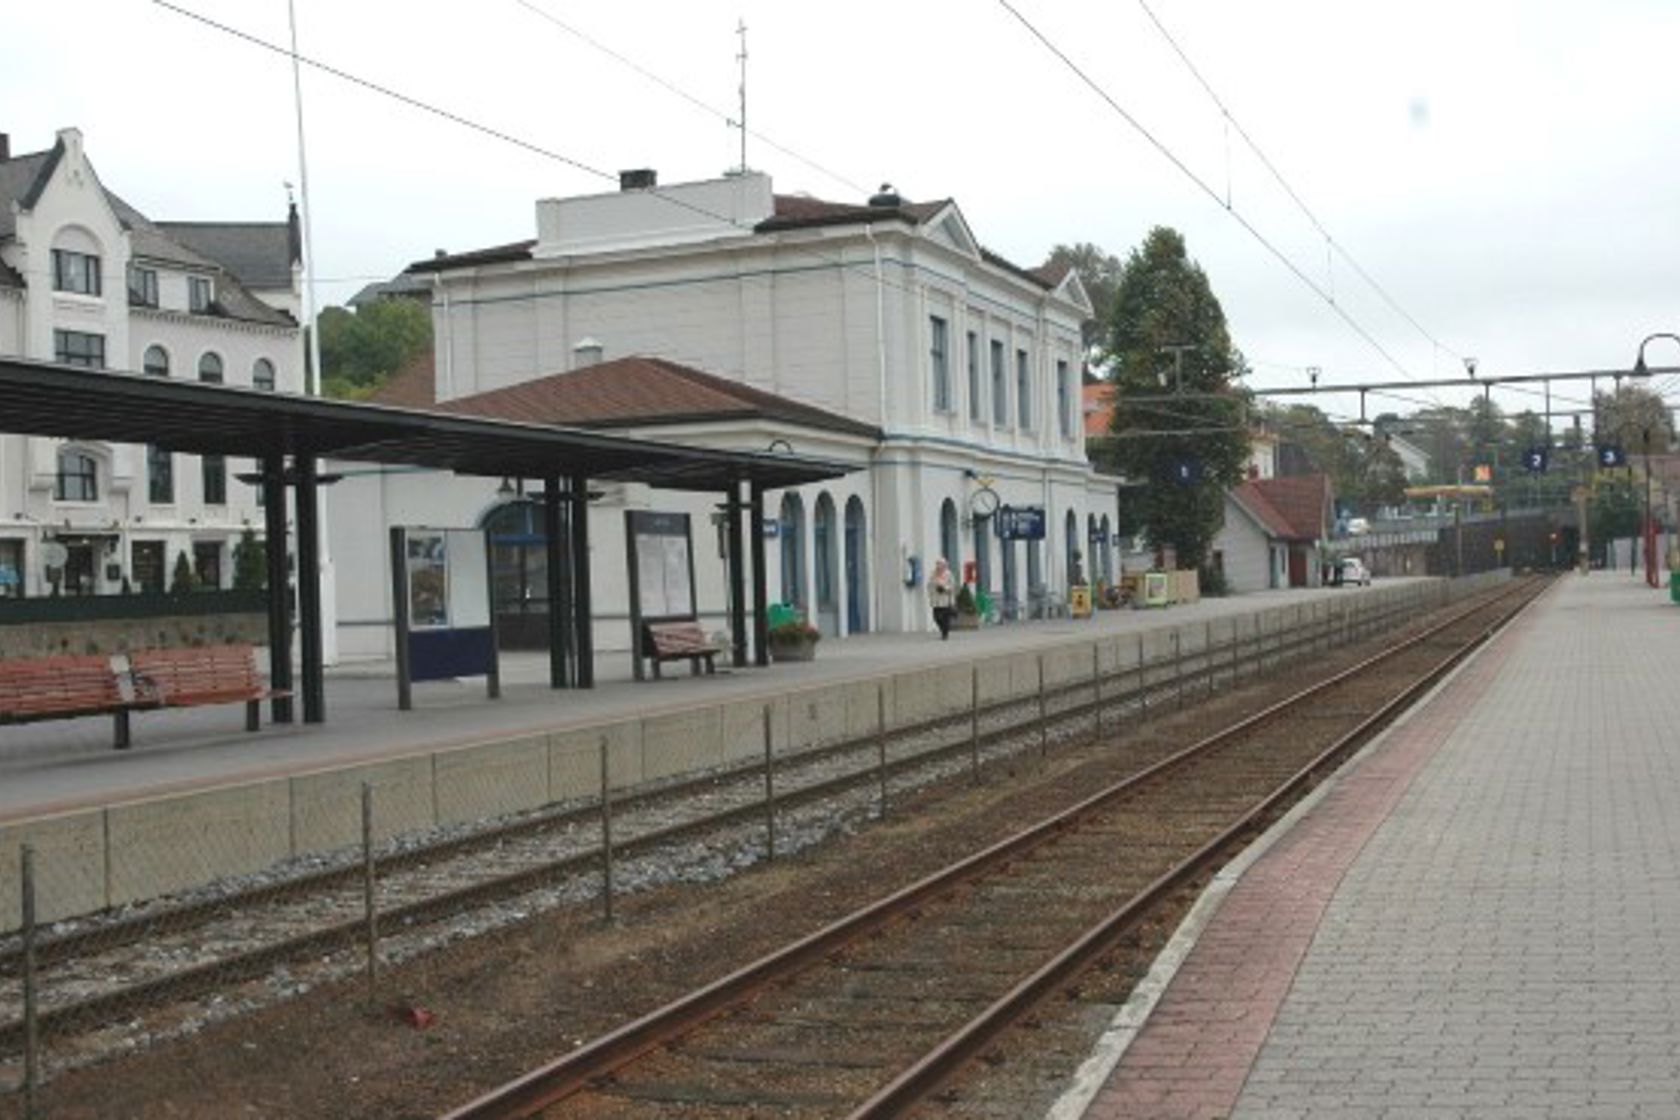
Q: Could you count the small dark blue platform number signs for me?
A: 3